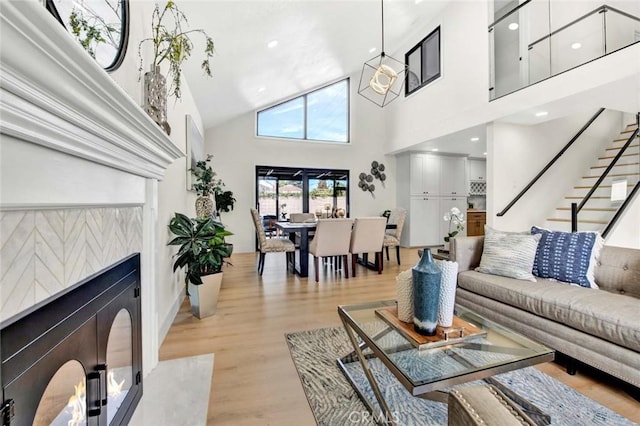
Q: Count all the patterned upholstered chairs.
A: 2